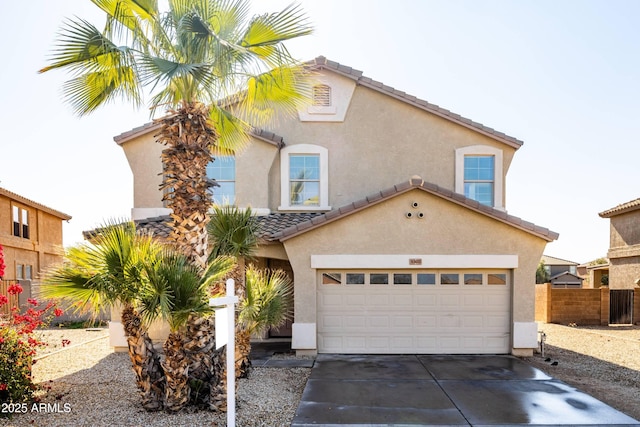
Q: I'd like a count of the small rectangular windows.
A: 8